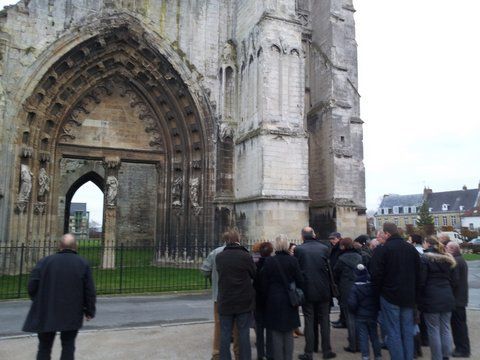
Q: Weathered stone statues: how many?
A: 5